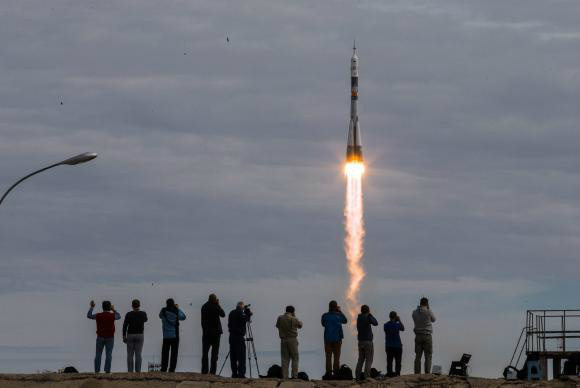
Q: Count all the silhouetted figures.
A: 10